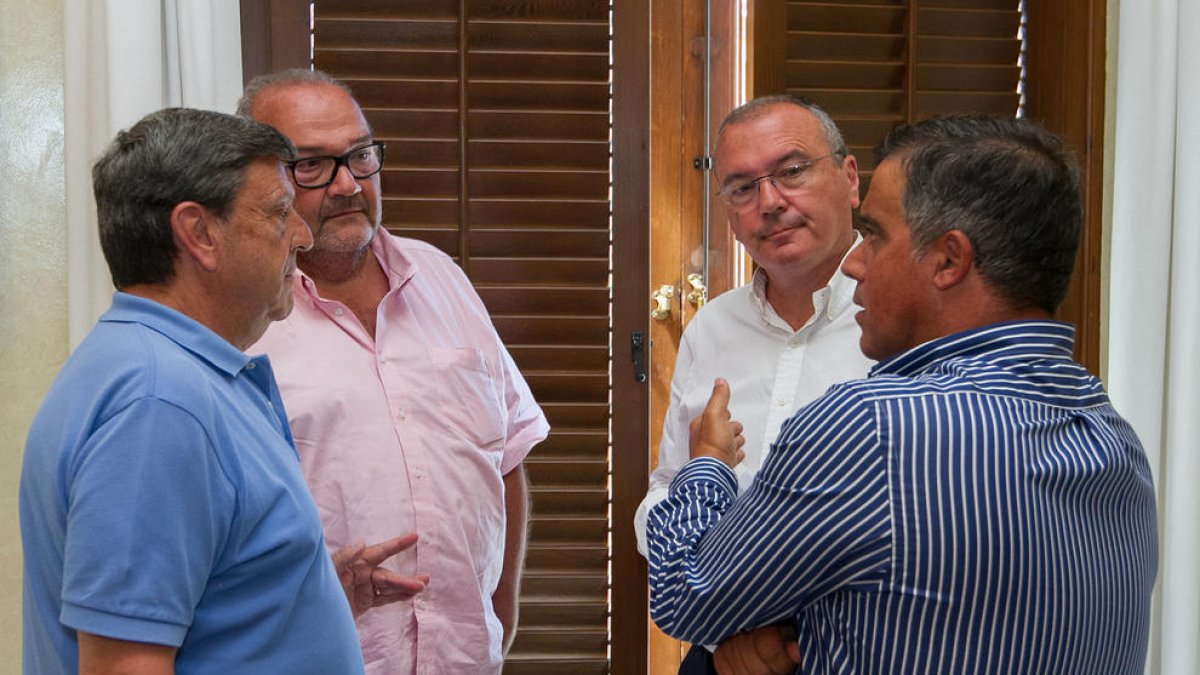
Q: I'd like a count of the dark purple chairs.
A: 0